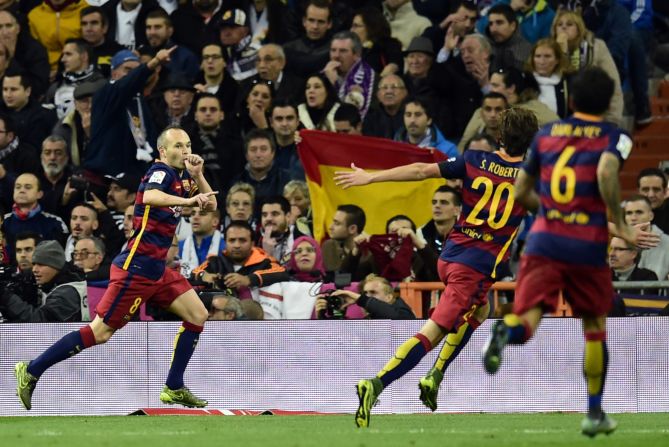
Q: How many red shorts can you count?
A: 3